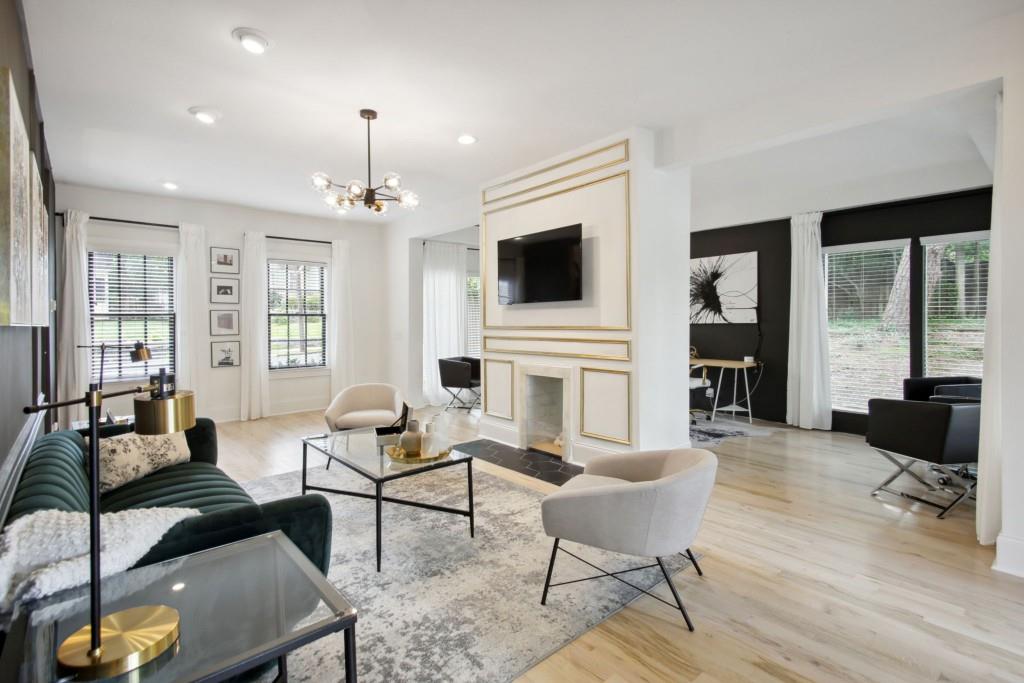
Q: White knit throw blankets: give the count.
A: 1